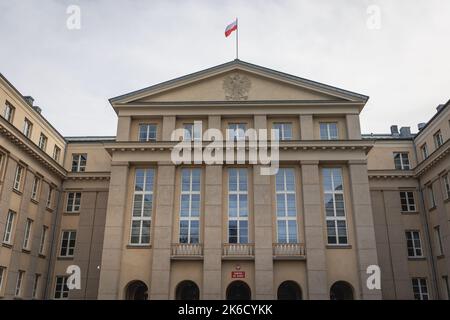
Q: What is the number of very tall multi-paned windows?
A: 5